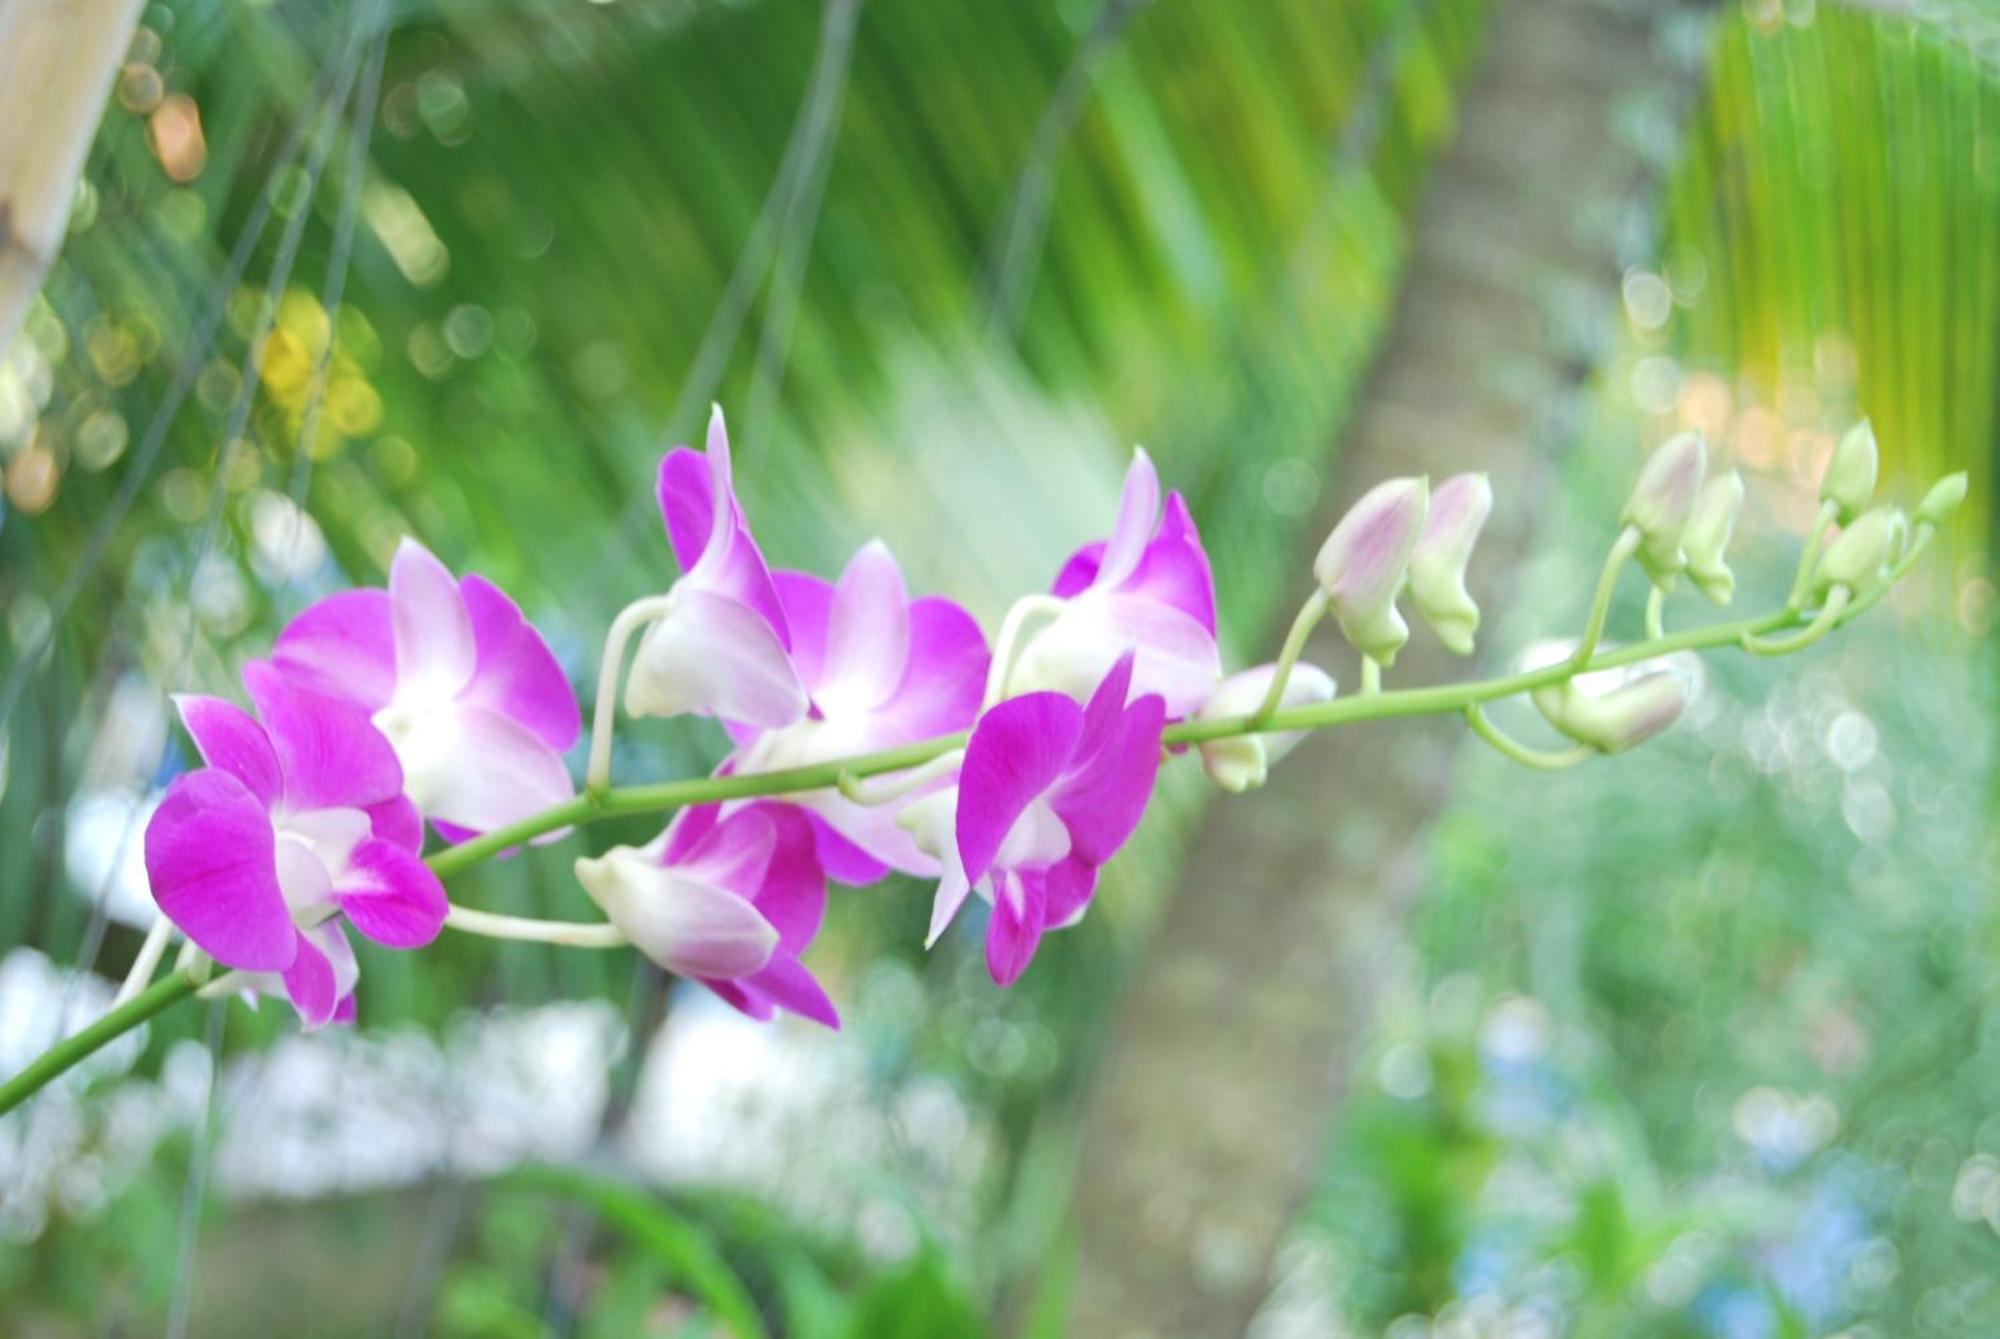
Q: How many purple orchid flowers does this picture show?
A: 7